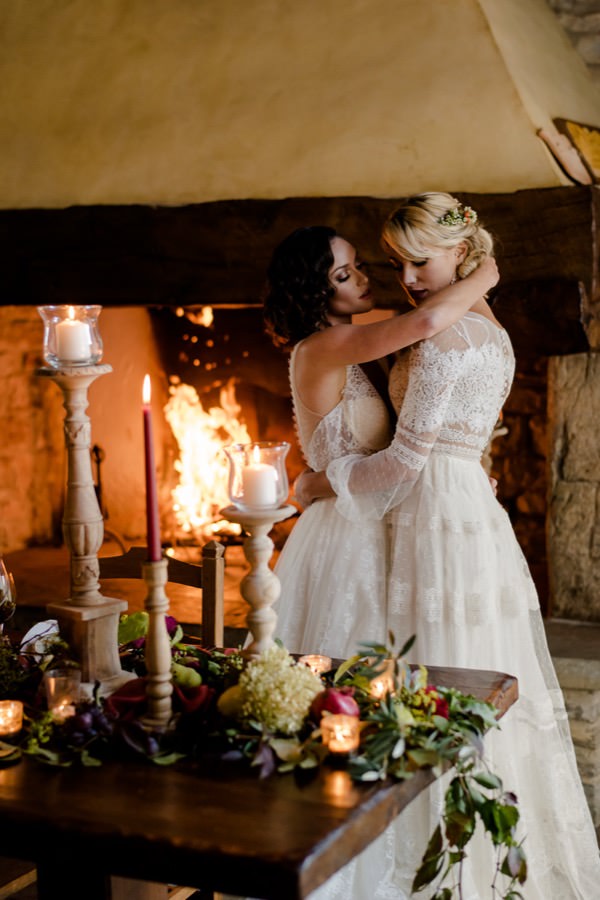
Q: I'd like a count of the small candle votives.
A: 5